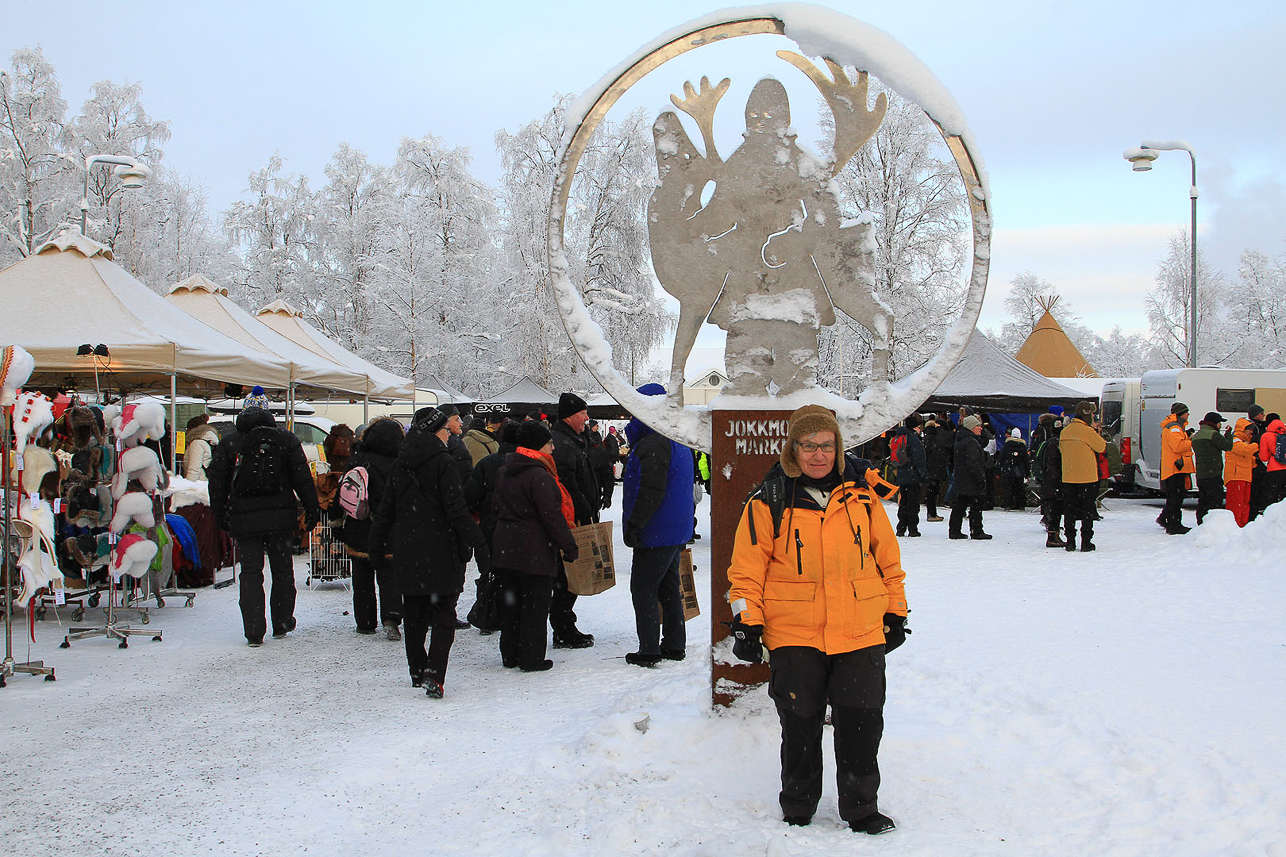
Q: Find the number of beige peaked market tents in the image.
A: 3